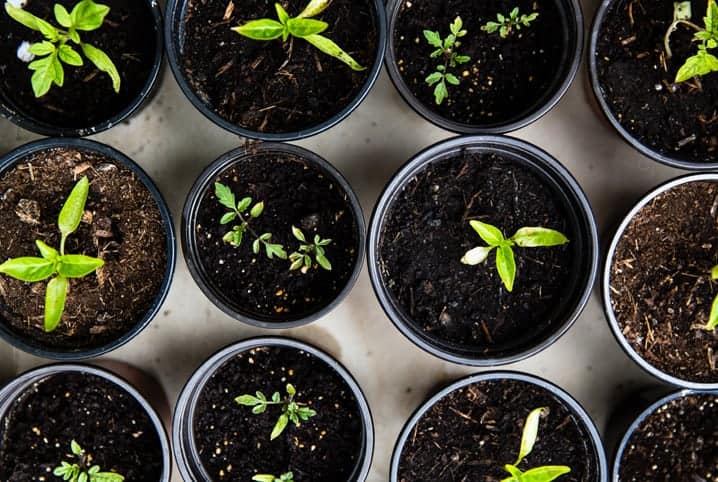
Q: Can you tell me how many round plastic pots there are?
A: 12